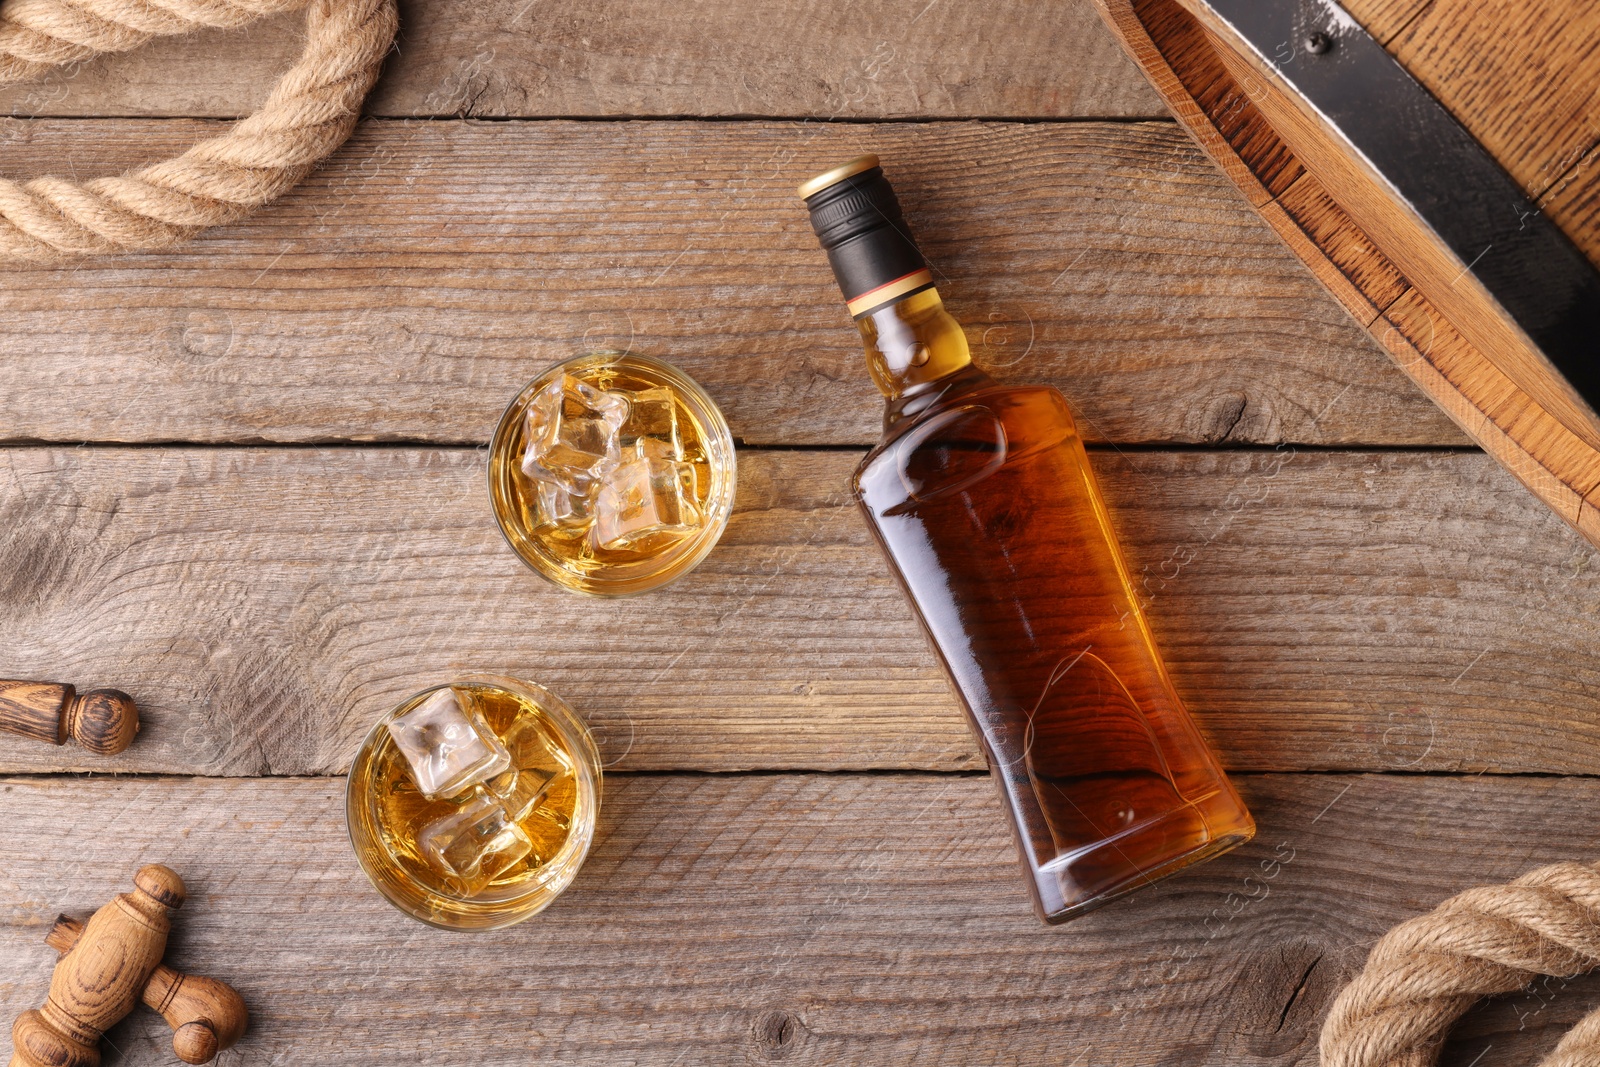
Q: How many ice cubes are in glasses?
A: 7